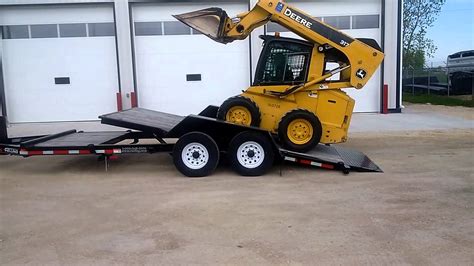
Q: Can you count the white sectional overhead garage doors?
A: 3